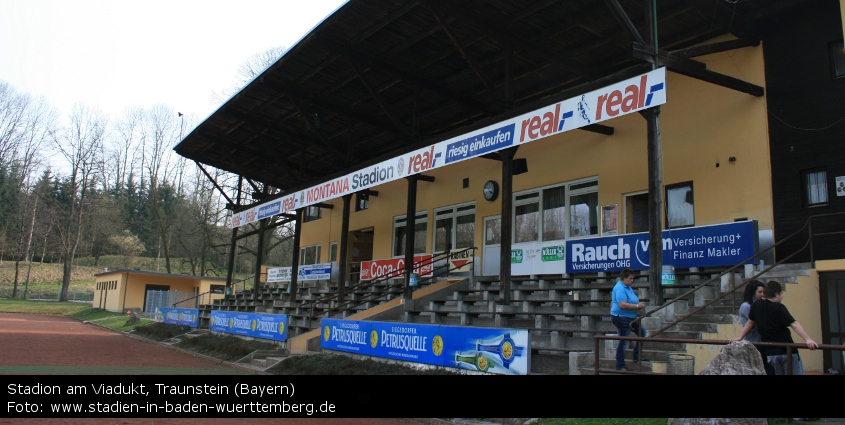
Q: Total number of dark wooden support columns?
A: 7